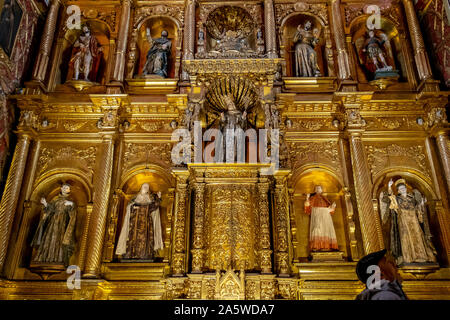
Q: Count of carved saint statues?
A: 9